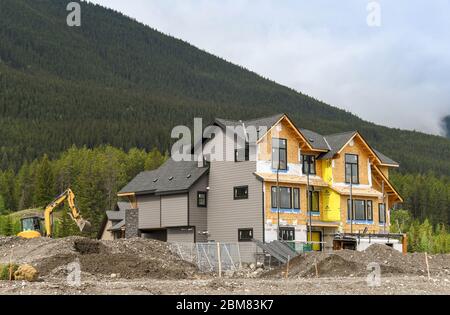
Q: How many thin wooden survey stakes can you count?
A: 5